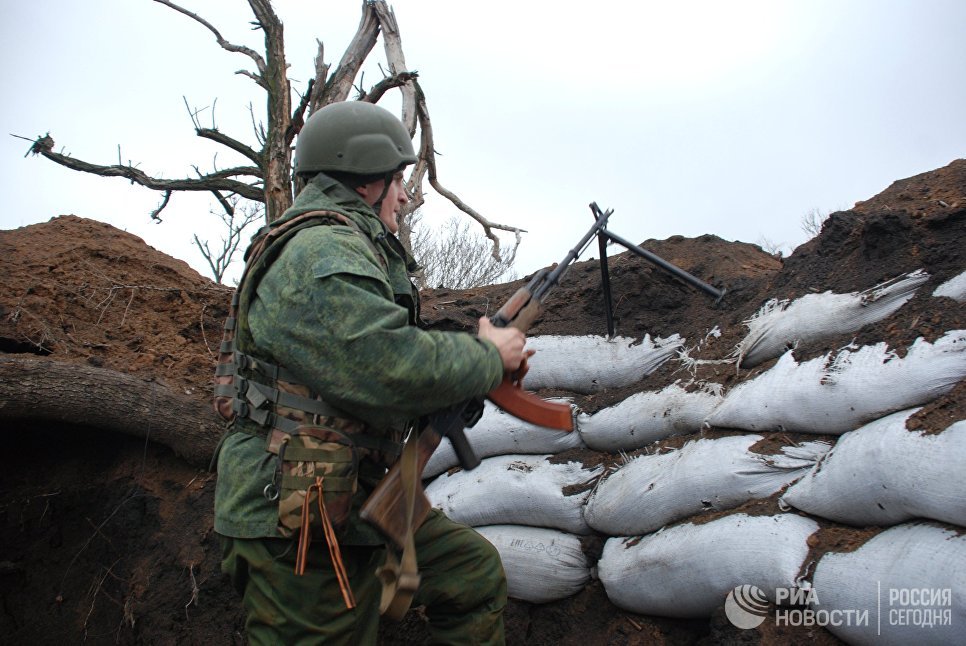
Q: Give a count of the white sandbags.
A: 12